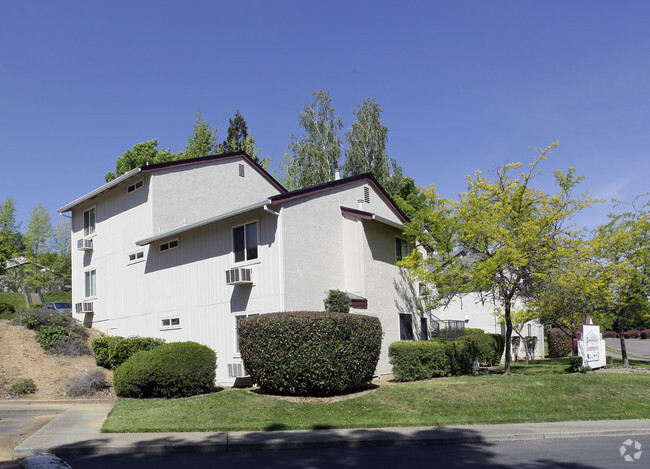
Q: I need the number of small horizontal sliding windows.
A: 4